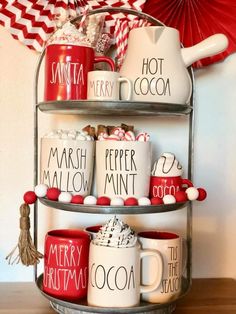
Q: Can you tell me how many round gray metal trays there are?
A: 3